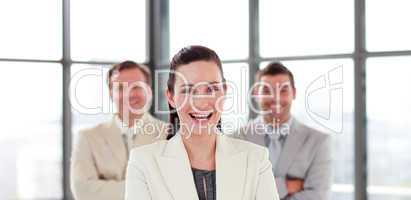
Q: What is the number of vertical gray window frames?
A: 4